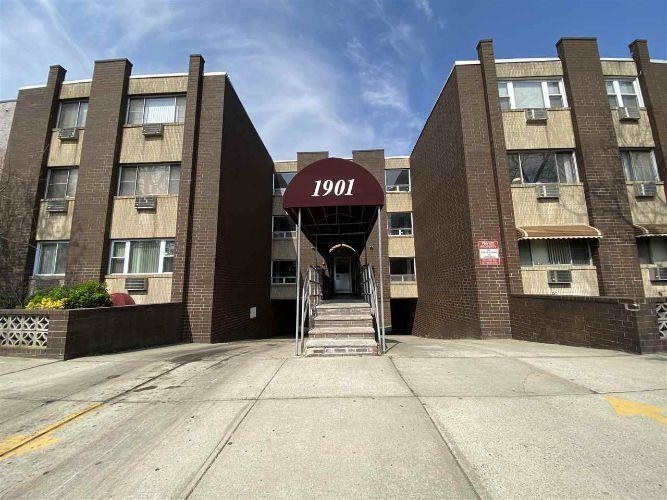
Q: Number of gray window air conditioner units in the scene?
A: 11